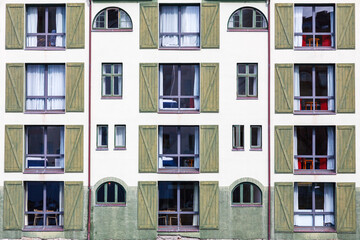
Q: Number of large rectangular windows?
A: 12